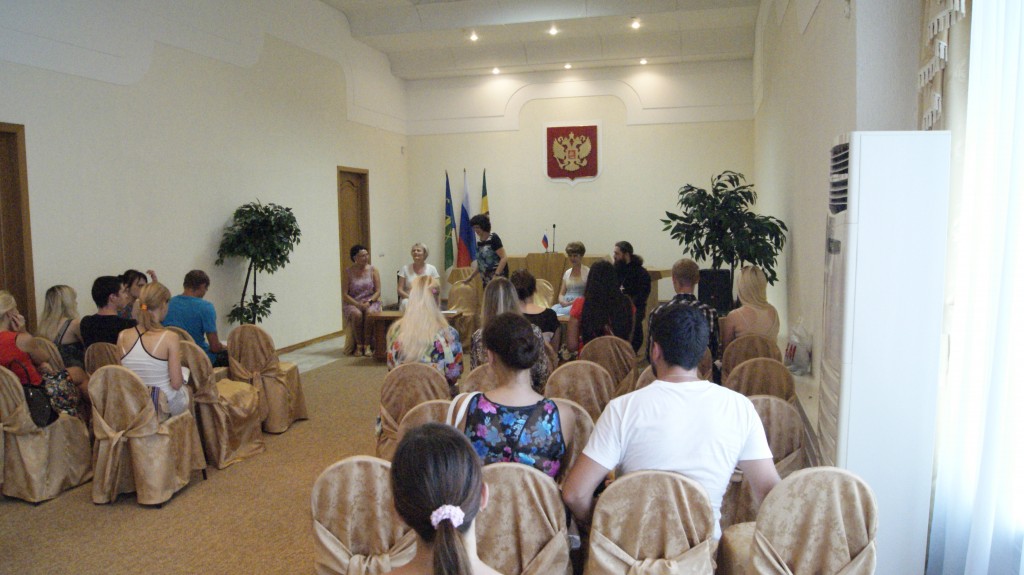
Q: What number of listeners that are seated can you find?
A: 15